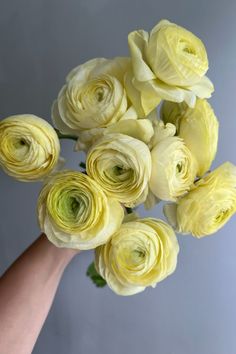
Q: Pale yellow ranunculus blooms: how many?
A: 9